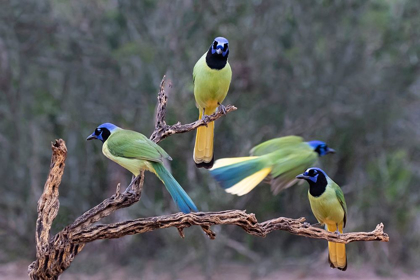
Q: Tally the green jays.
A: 4